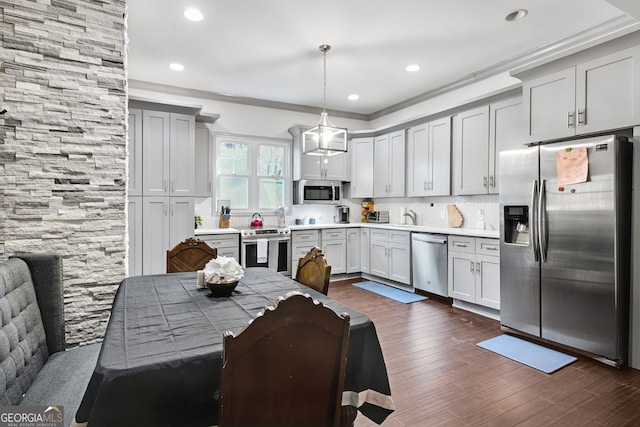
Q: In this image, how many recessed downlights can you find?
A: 5